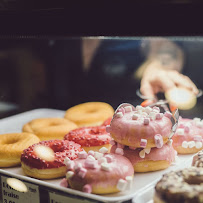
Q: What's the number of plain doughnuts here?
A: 3